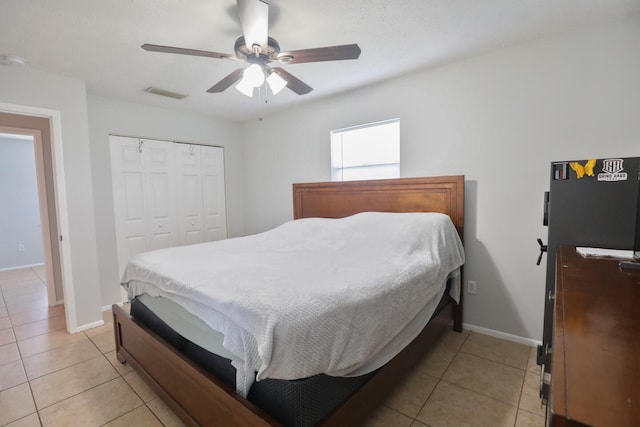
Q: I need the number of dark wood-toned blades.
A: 4